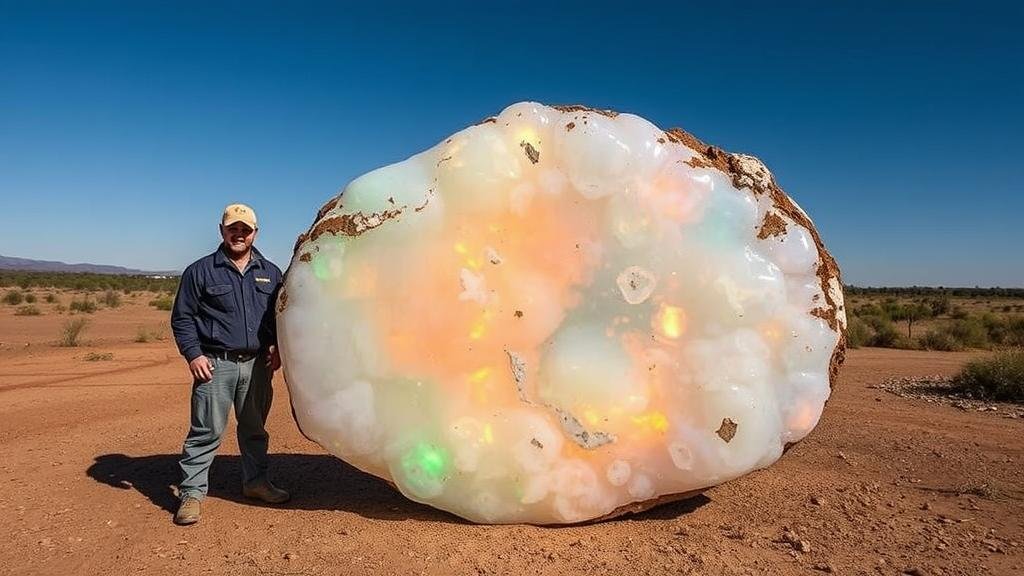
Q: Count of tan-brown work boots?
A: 2